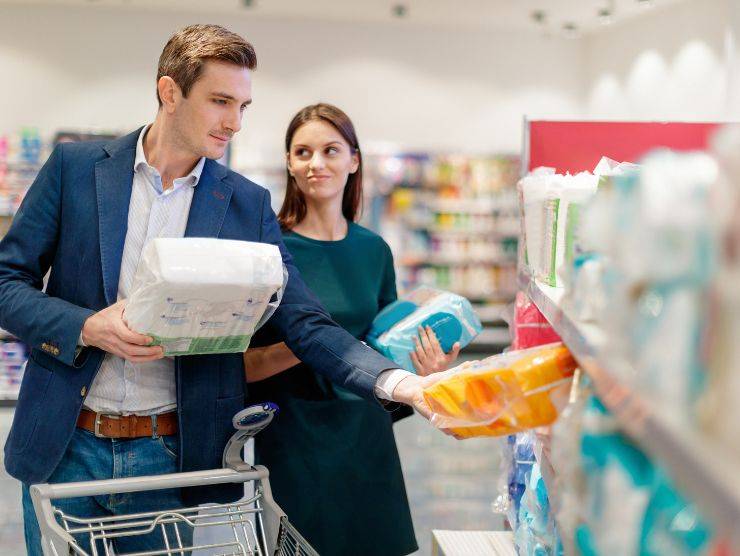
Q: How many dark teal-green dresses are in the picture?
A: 1